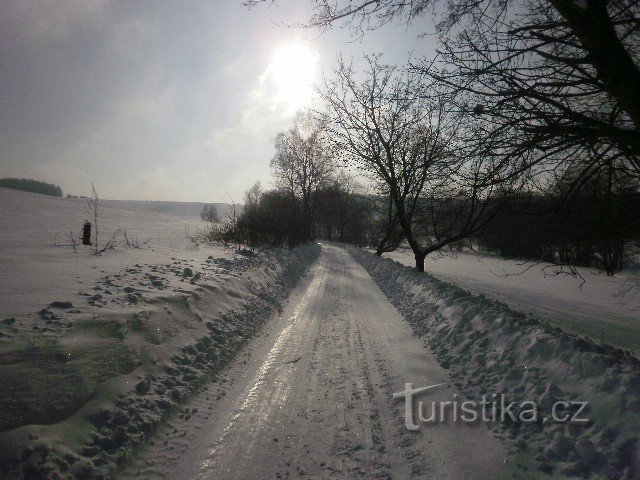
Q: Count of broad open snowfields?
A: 2